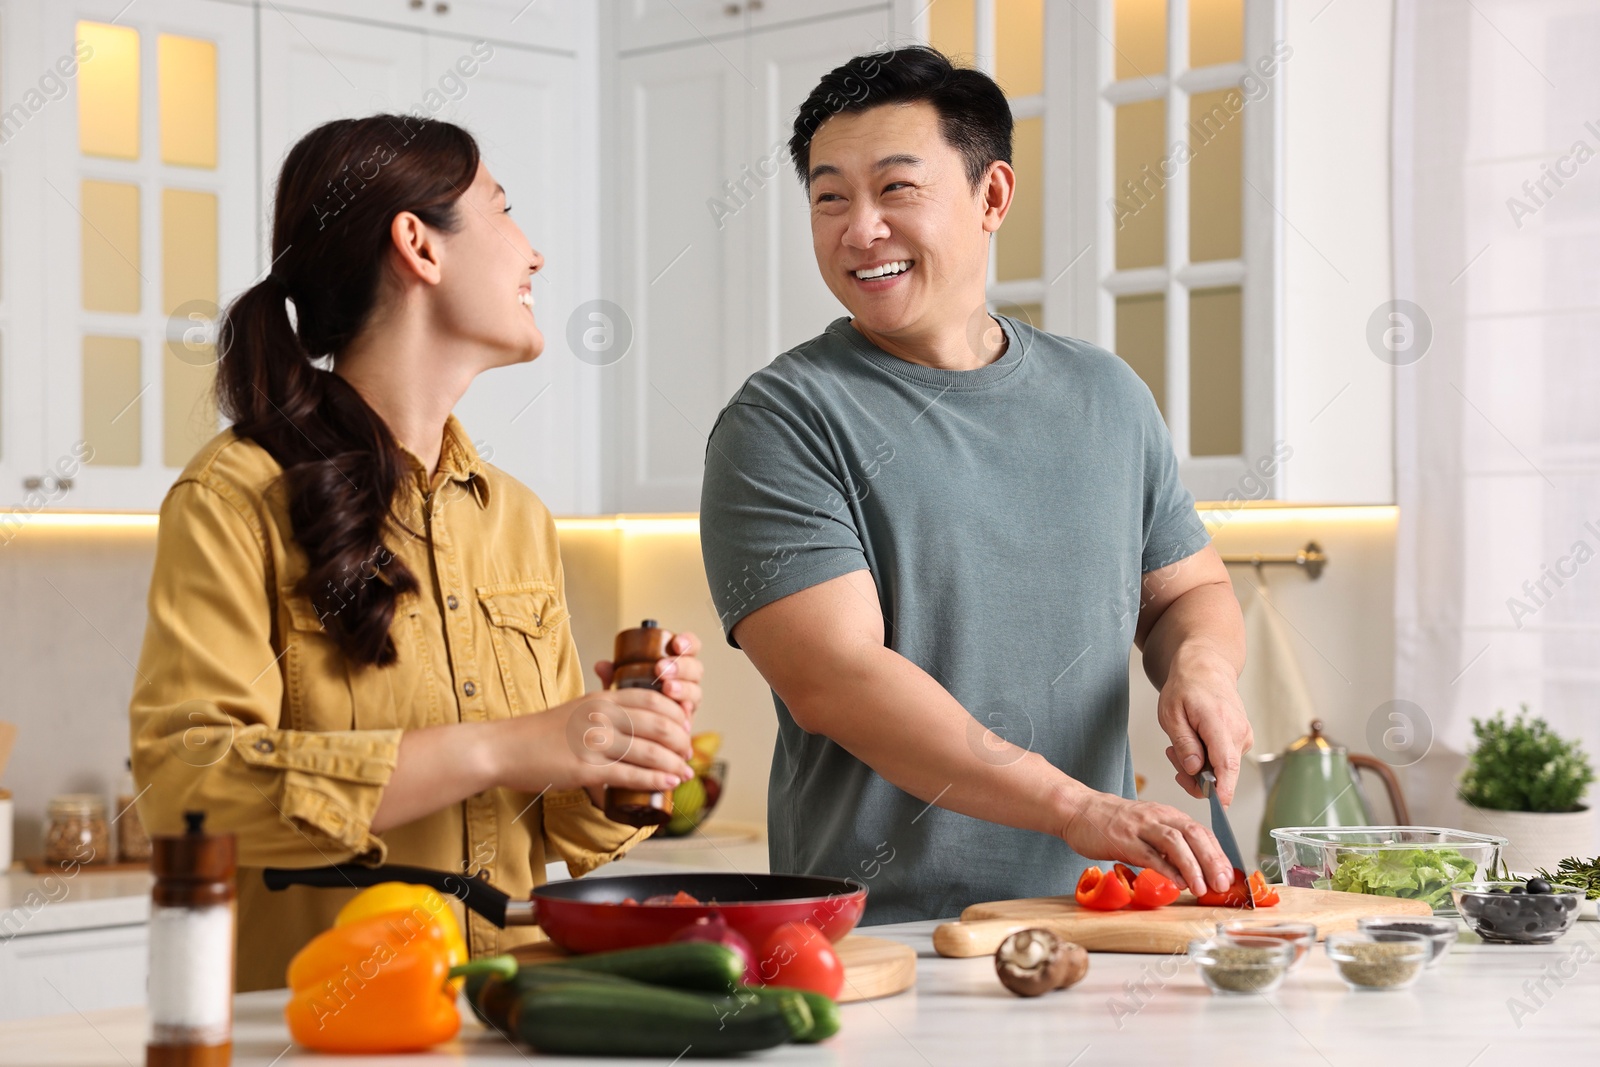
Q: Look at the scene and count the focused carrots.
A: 0